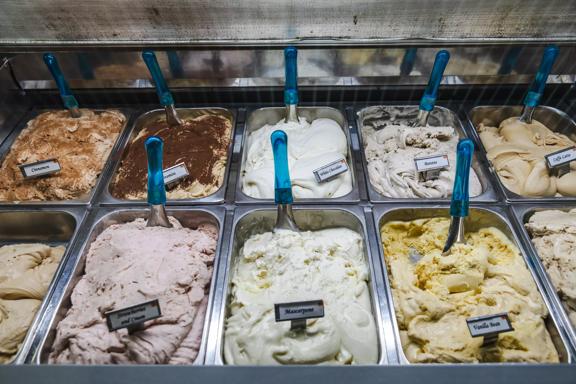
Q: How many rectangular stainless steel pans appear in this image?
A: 10